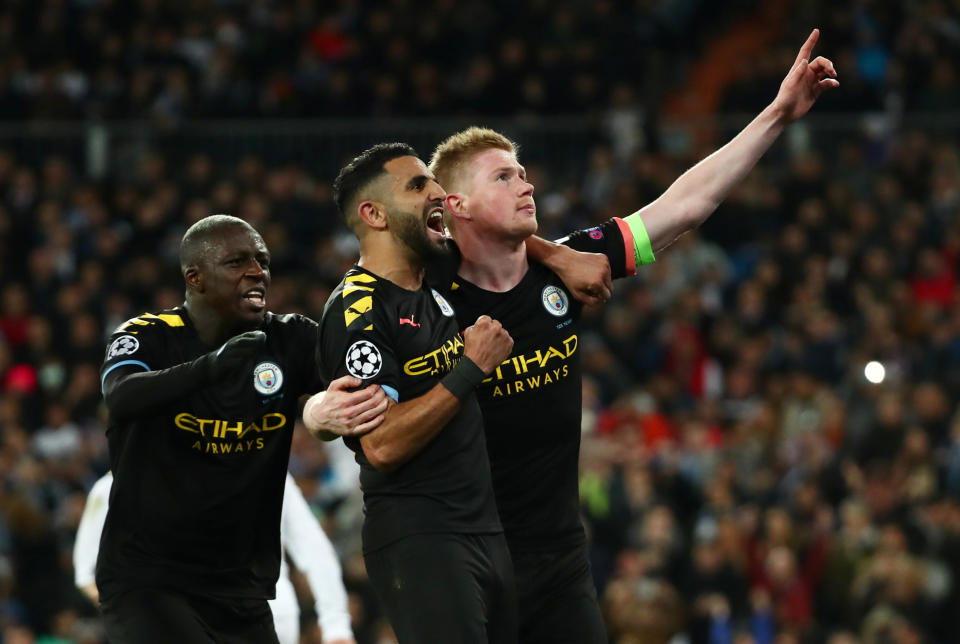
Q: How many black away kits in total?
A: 3